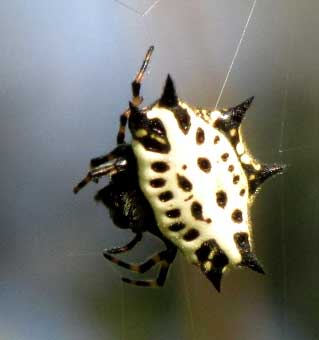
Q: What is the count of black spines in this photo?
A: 6